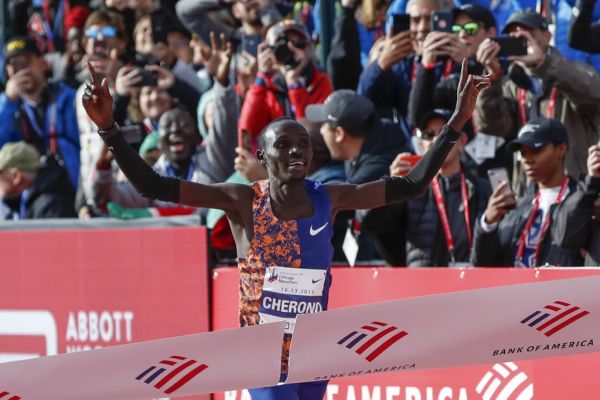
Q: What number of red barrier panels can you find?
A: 2